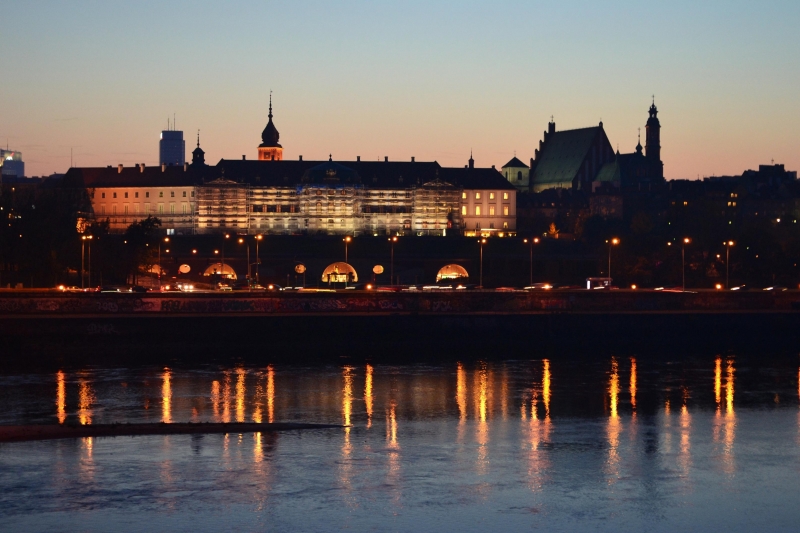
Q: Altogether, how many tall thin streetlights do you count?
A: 13